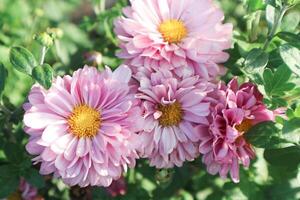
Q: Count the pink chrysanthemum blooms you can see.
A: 4